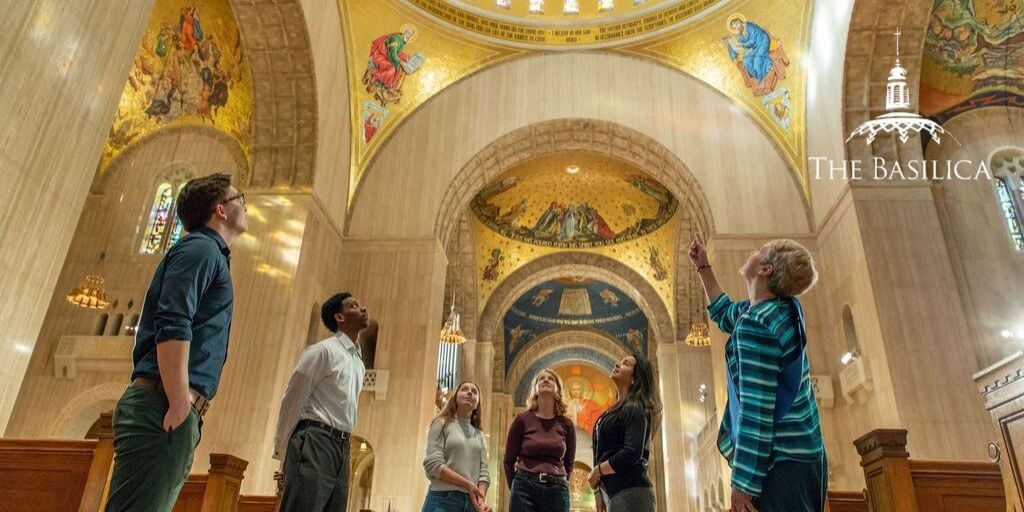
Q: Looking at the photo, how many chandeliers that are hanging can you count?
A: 3